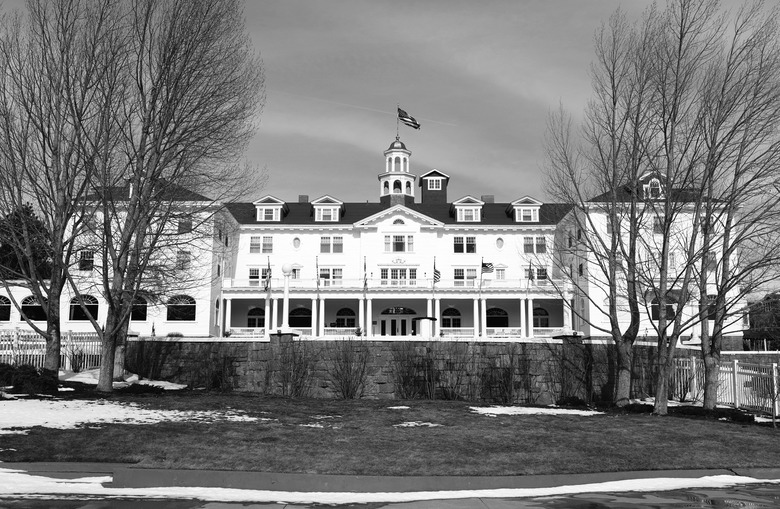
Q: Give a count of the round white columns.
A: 14